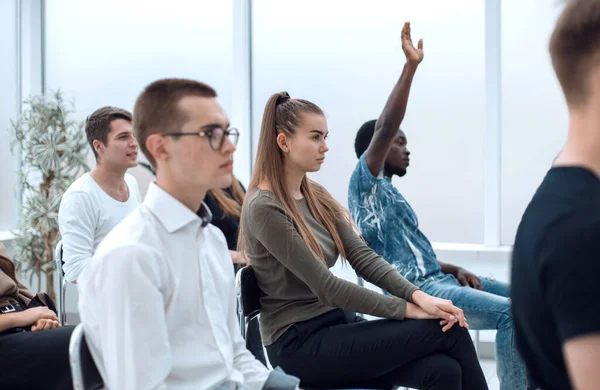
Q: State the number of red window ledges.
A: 0